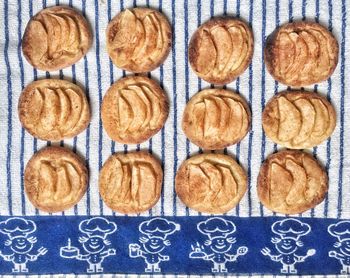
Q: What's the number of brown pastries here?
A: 12